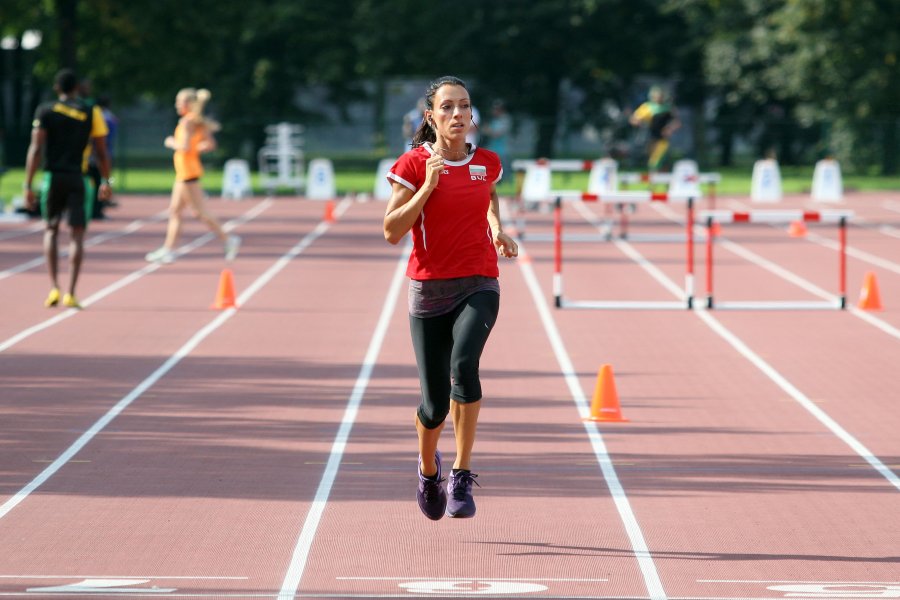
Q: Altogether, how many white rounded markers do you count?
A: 8